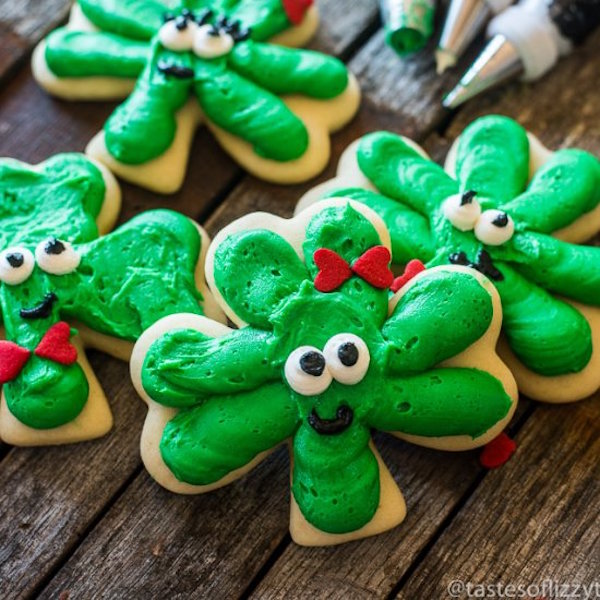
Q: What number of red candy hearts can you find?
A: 7